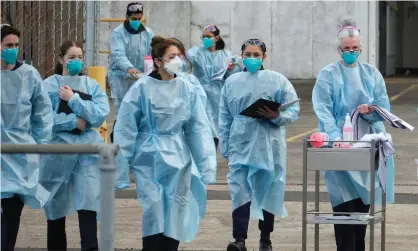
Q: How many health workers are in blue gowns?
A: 7